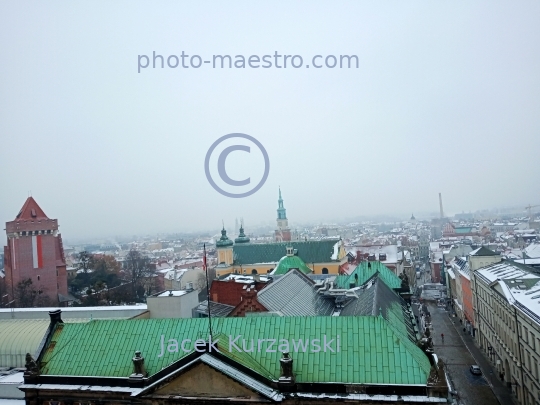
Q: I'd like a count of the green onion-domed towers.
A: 2